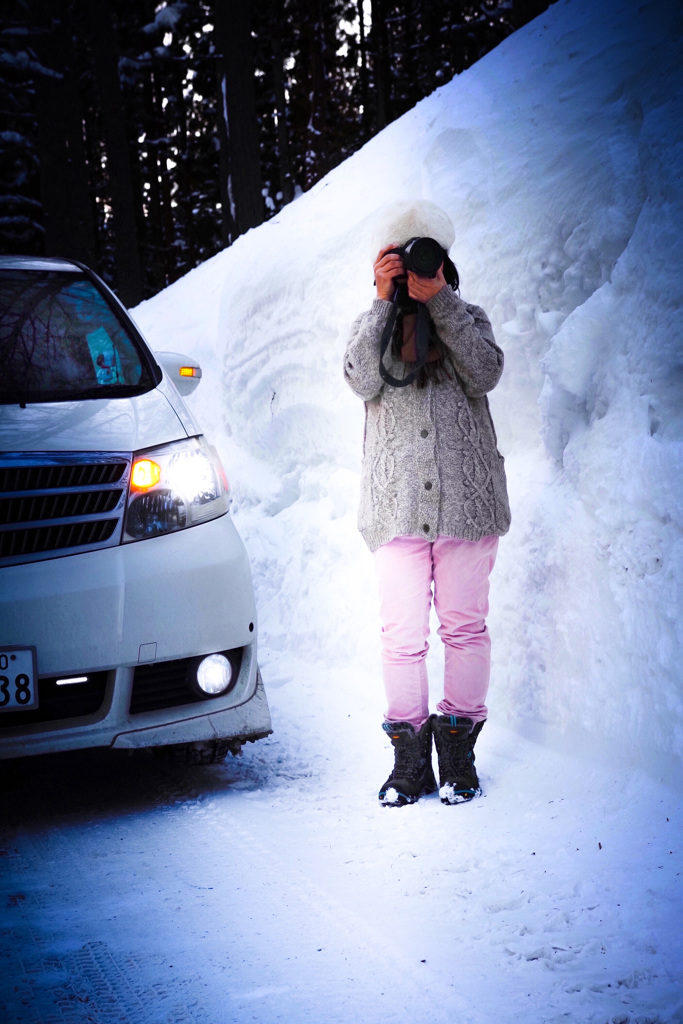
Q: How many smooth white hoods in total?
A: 1